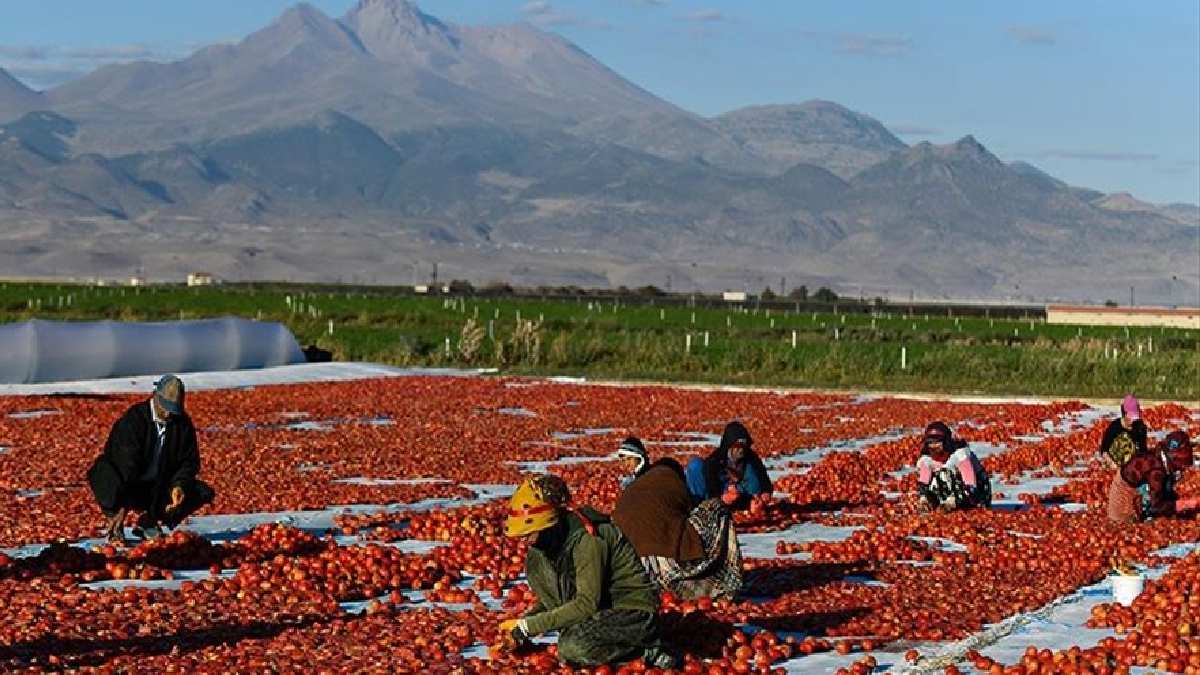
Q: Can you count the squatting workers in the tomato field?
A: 8